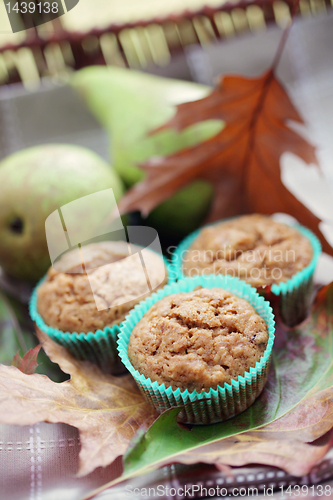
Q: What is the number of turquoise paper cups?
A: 3